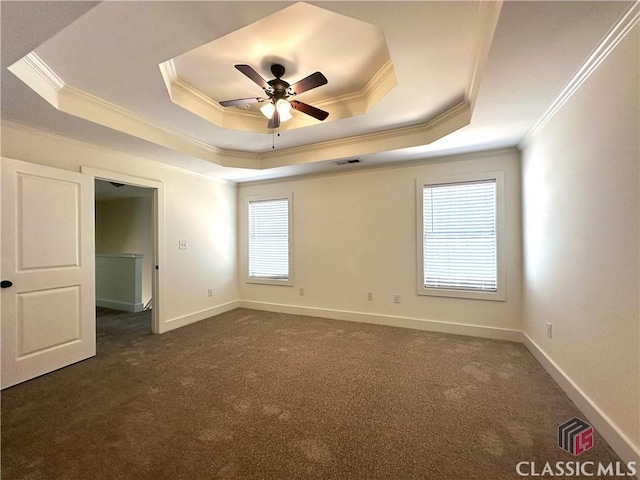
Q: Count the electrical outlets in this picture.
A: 5